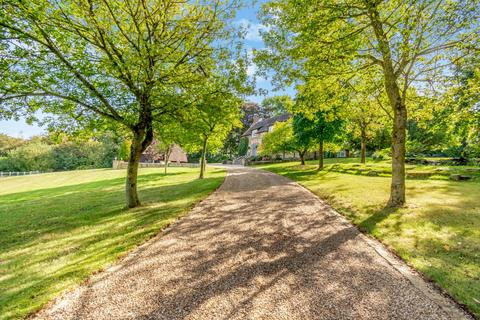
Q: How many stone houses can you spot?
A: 1